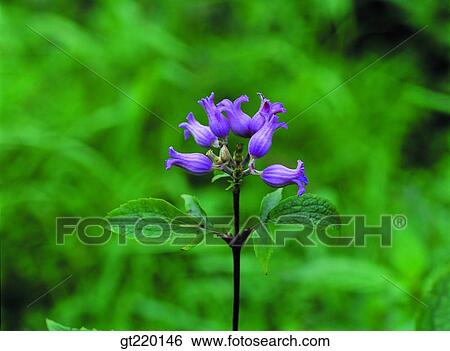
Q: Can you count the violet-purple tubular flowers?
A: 7